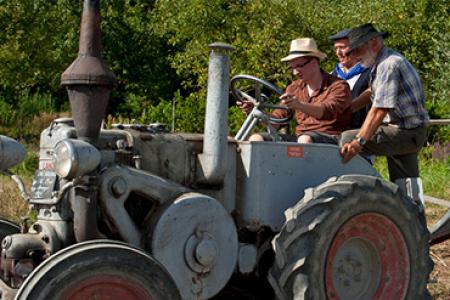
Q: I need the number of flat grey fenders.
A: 1